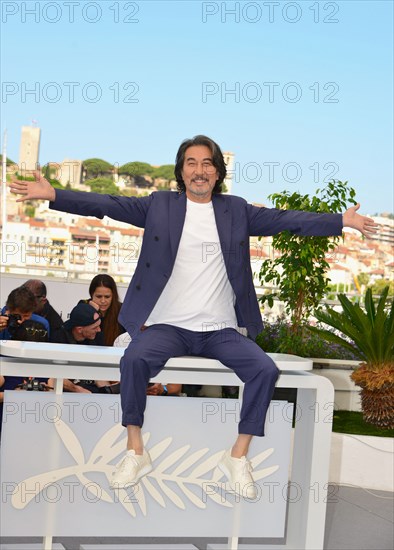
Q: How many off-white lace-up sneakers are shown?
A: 2